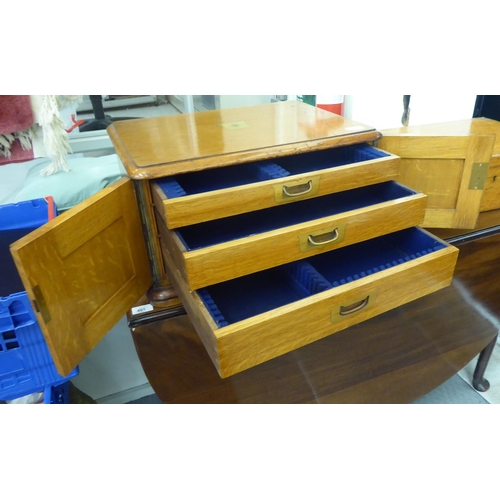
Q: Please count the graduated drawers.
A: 3